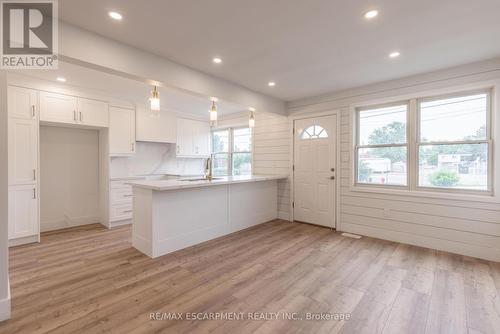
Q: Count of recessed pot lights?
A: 6